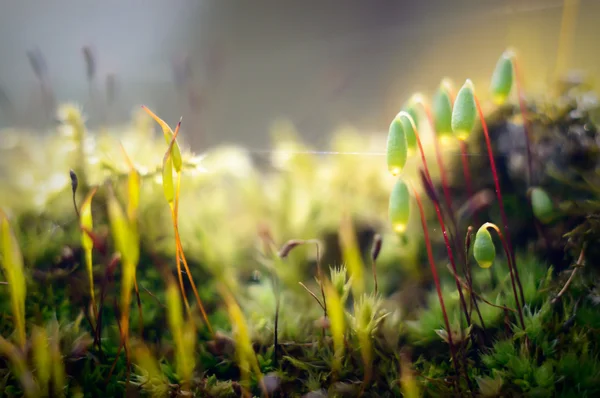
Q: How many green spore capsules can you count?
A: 8